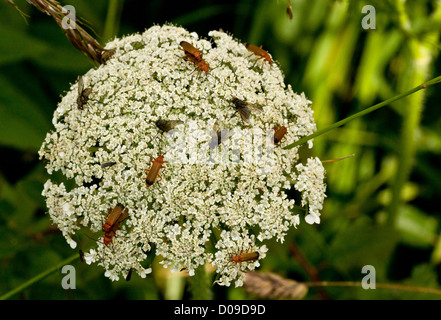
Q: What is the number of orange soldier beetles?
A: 8